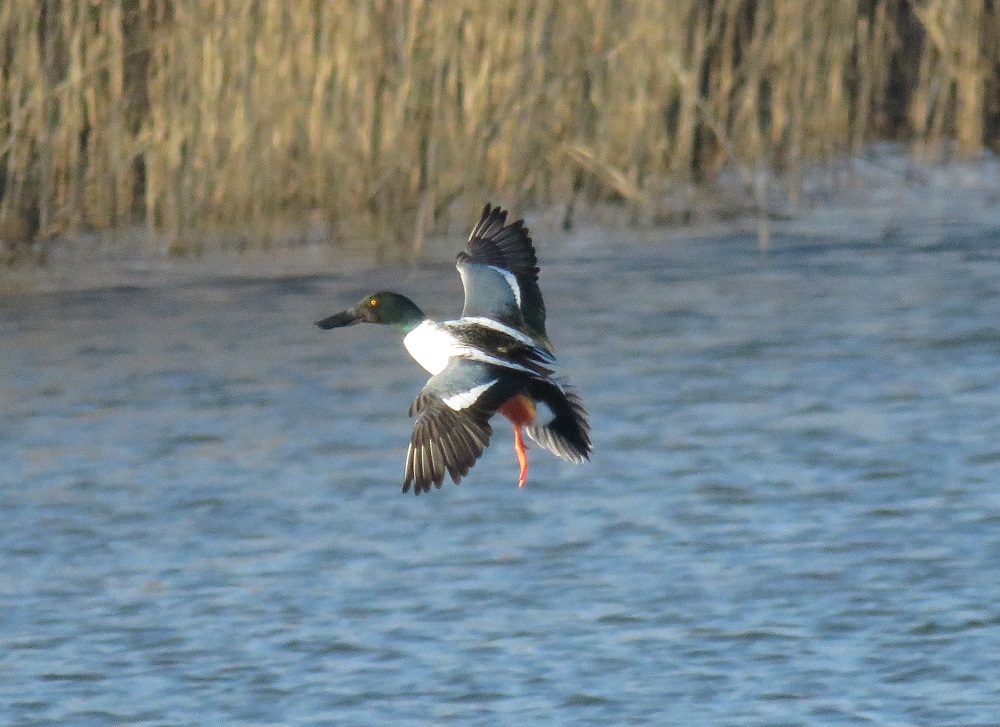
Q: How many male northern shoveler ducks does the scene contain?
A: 1